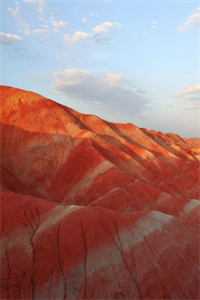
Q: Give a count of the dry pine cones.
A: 0